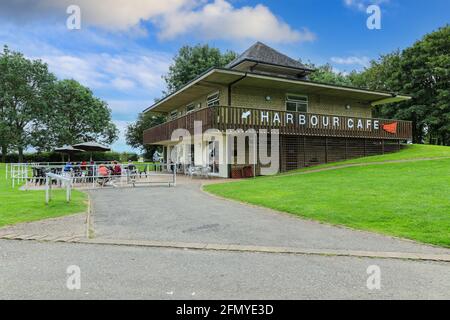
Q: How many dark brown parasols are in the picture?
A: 2